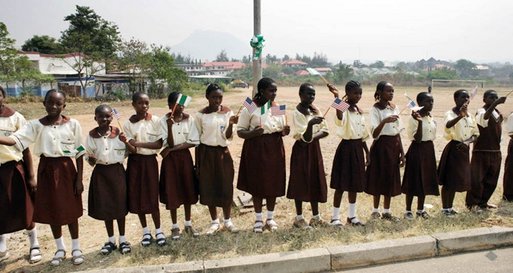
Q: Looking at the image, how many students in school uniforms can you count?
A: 14